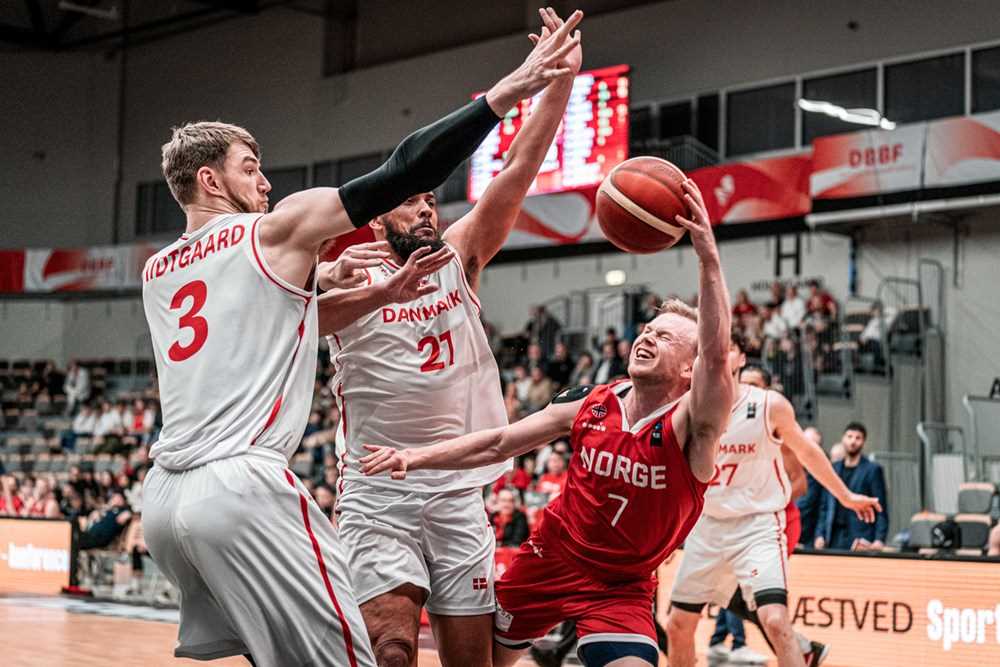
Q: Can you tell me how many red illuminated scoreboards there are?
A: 1